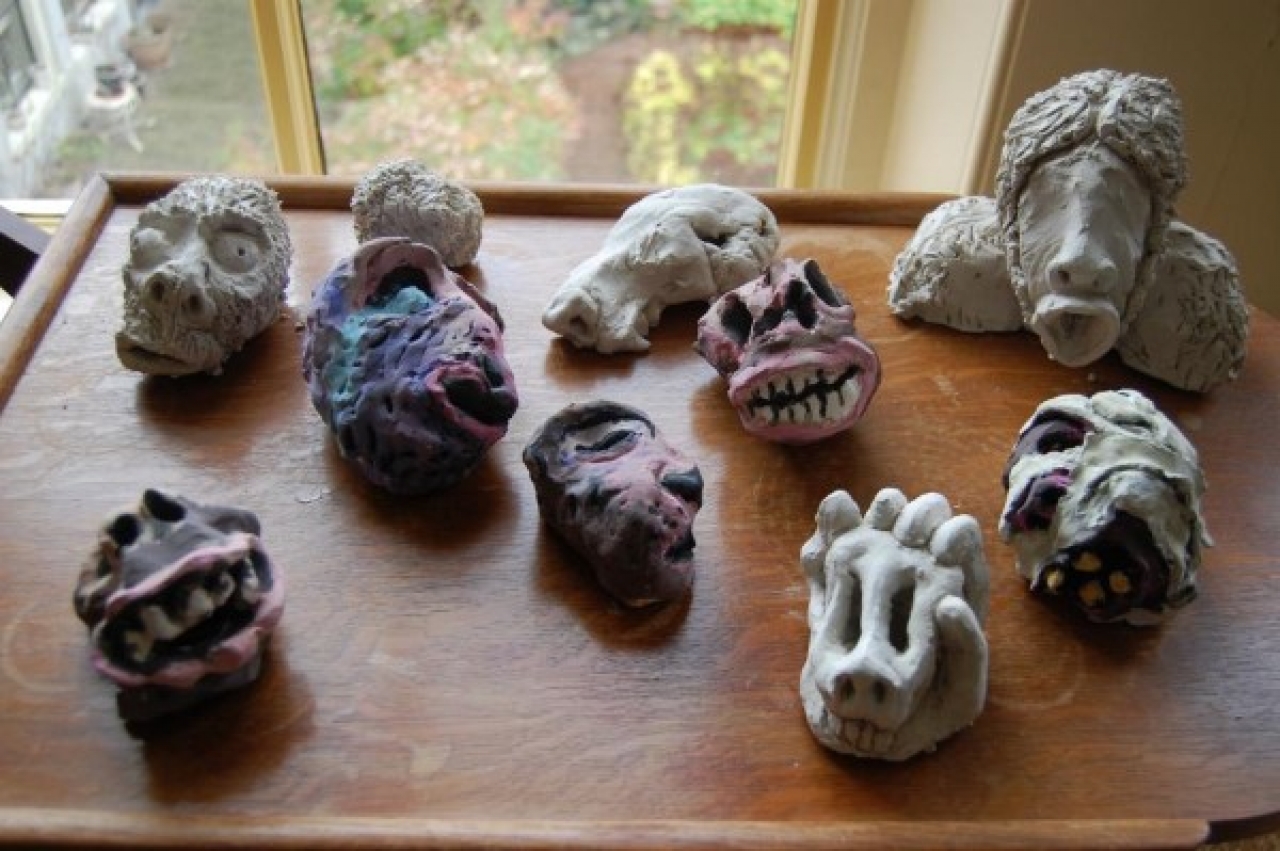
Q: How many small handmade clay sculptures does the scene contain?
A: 10